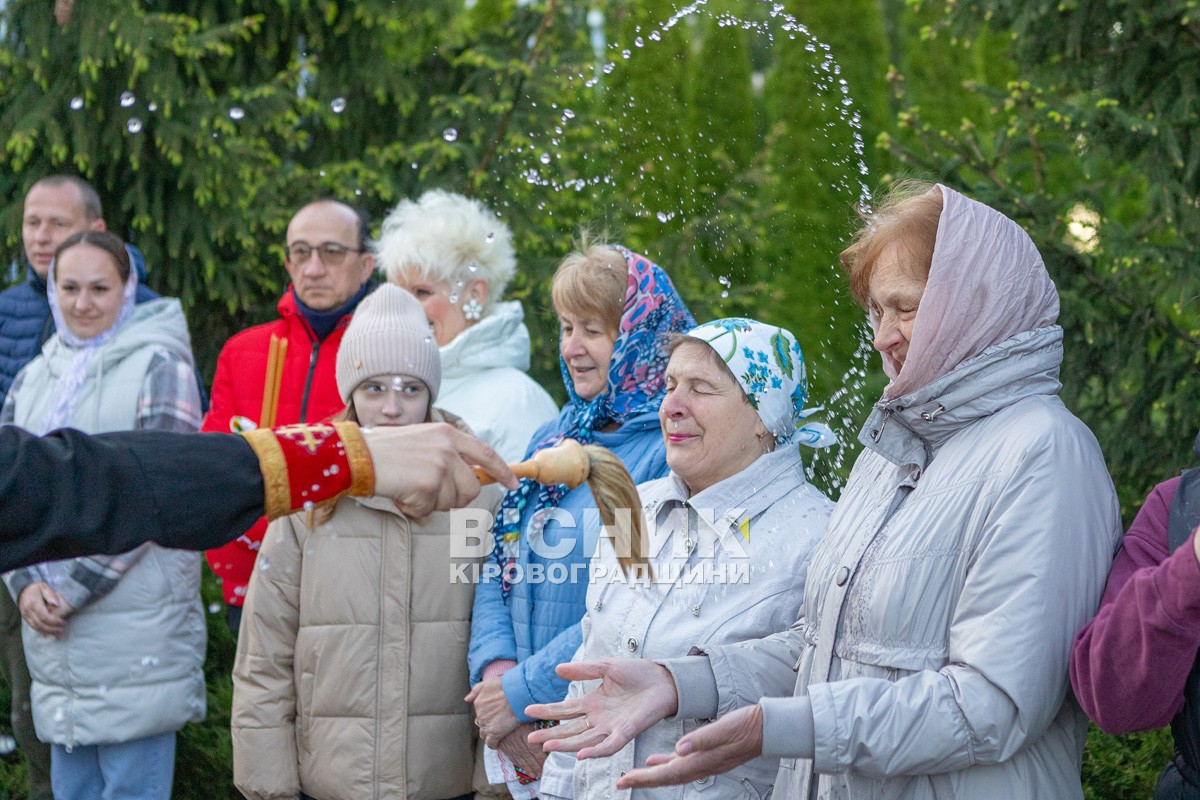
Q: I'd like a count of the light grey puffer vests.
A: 1